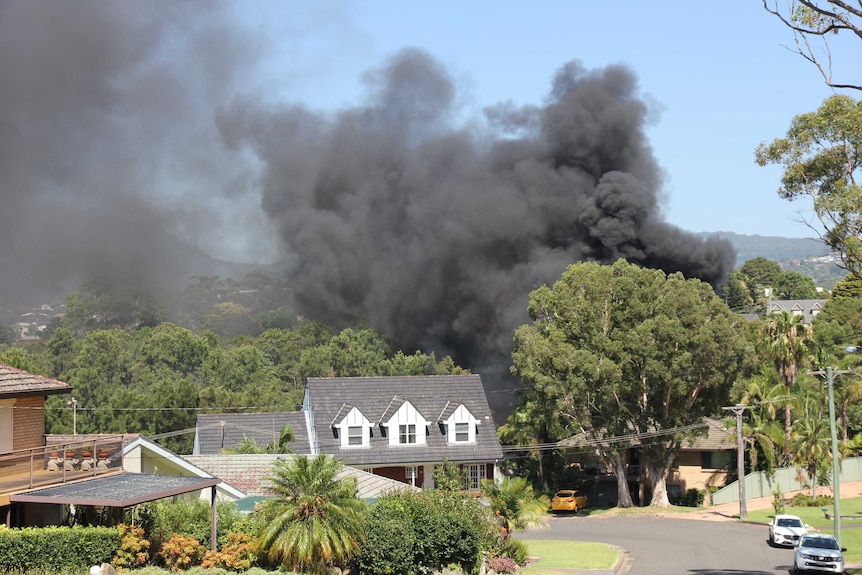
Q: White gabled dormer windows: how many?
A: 3